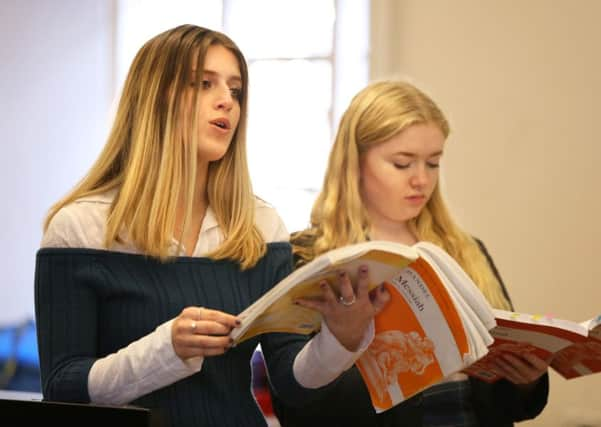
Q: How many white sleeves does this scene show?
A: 2